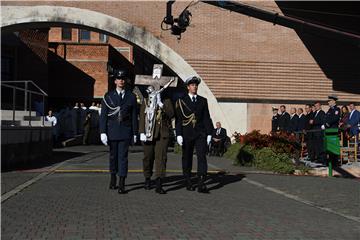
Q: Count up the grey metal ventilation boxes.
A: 0